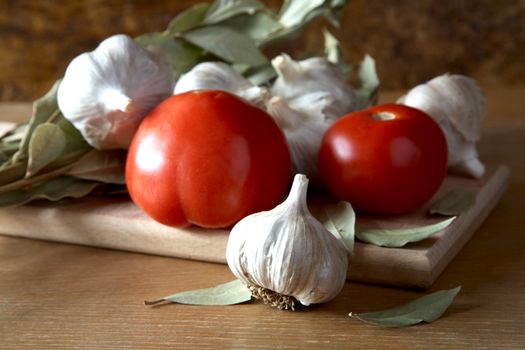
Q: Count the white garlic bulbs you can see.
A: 6